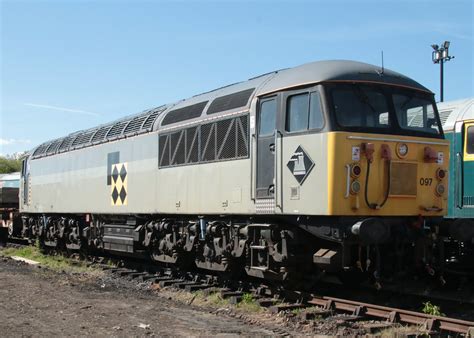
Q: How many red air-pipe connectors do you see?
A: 3